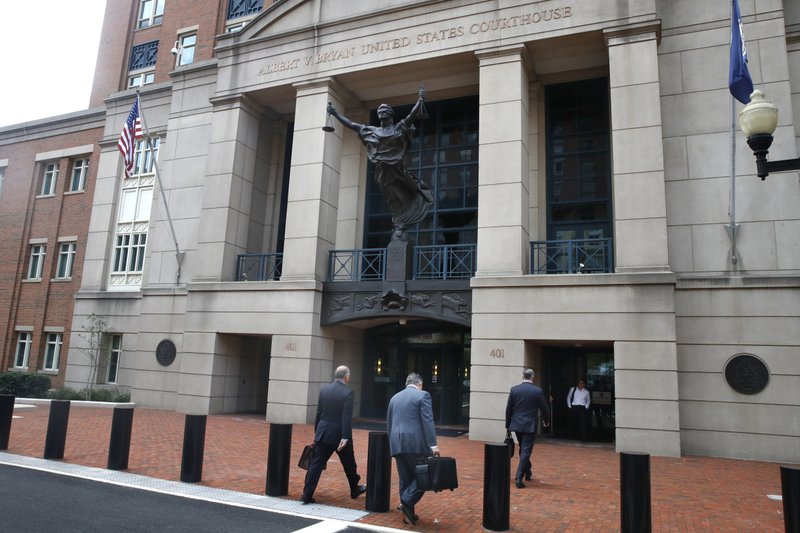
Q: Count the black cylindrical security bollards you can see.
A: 9